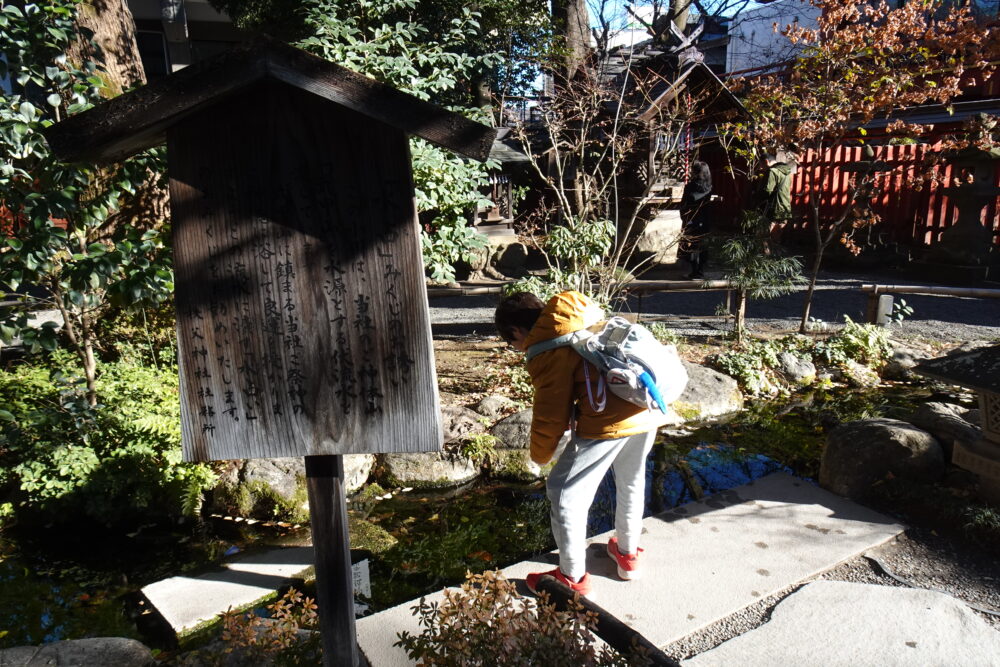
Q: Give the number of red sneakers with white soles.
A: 2